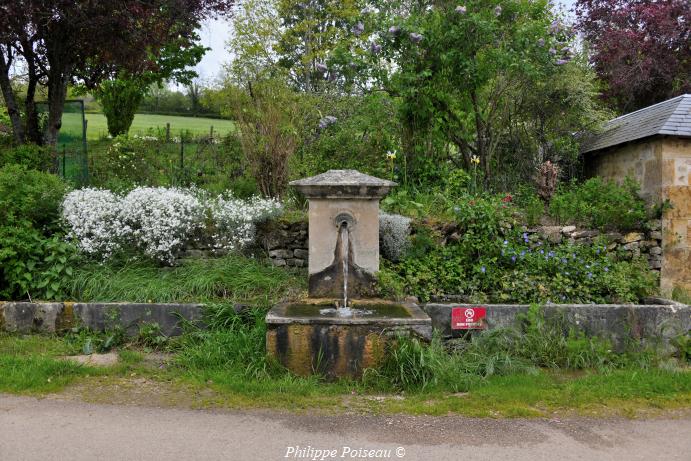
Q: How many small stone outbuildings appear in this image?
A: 1